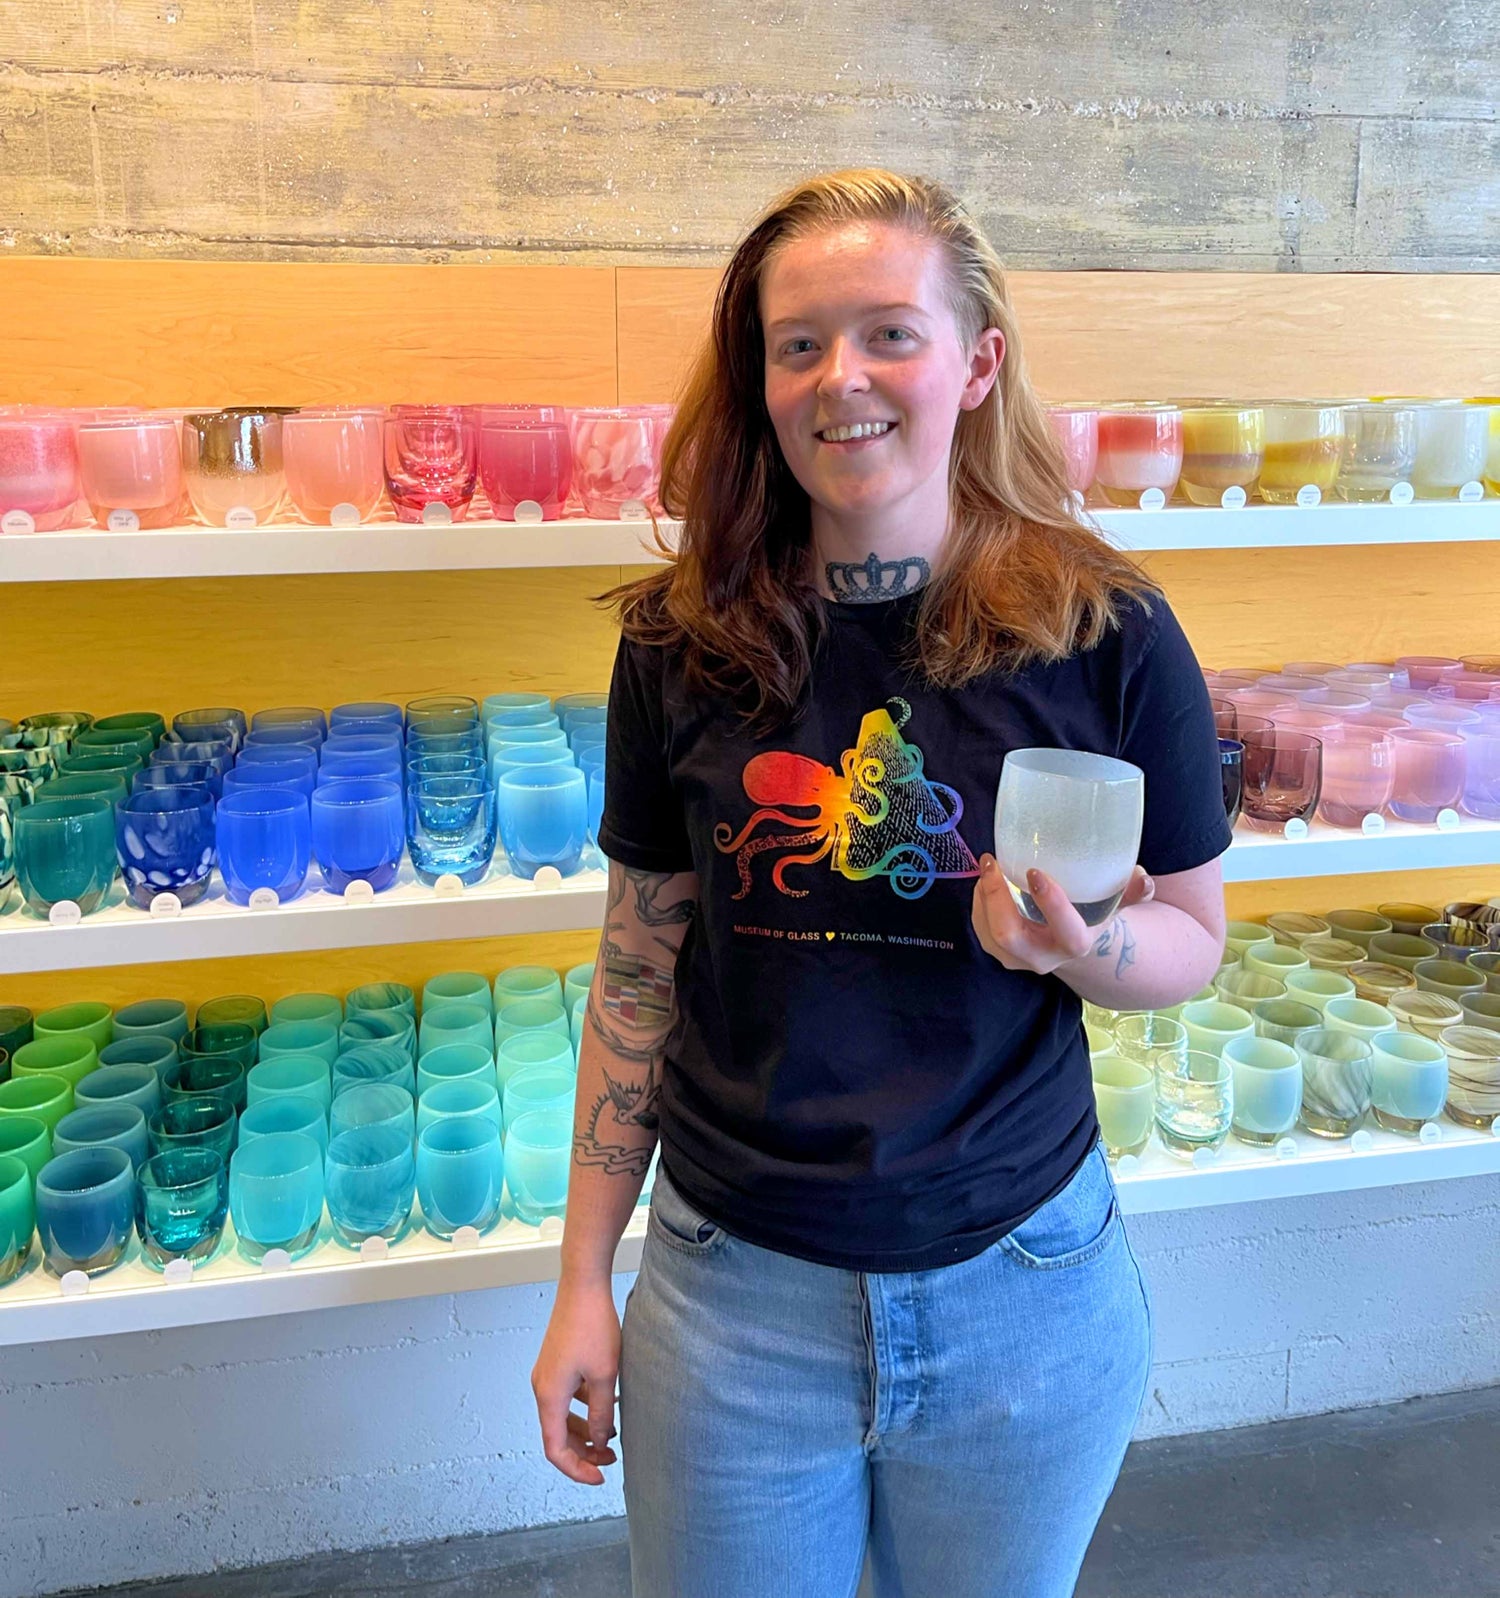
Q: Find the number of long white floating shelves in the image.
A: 3